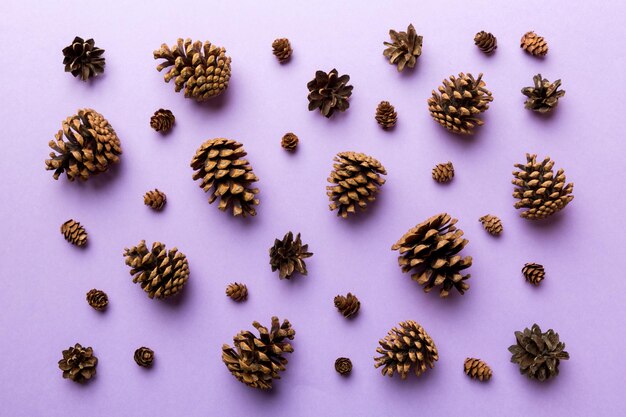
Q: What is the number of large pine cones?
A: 10